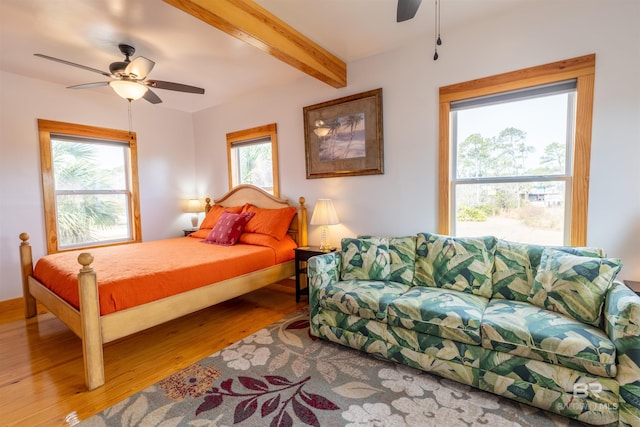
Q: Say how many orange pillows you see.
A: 2